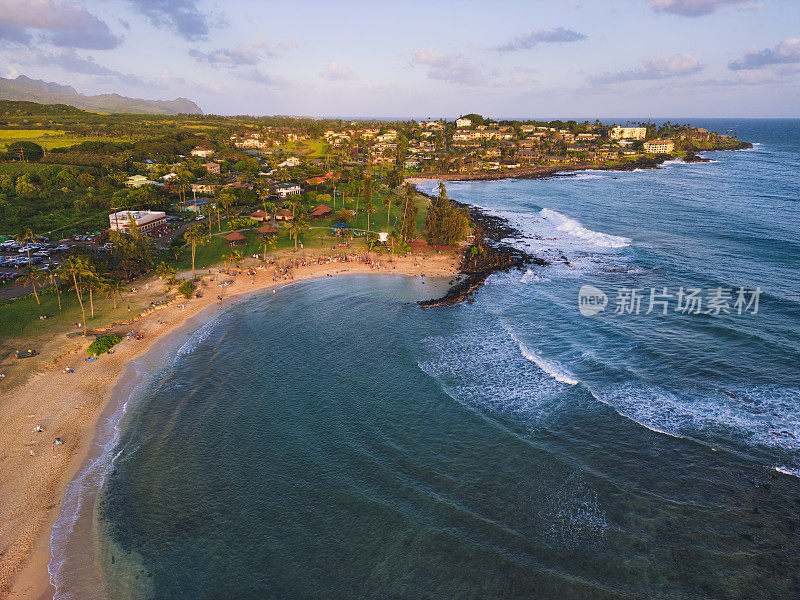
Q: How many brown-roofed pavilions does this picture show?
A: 5